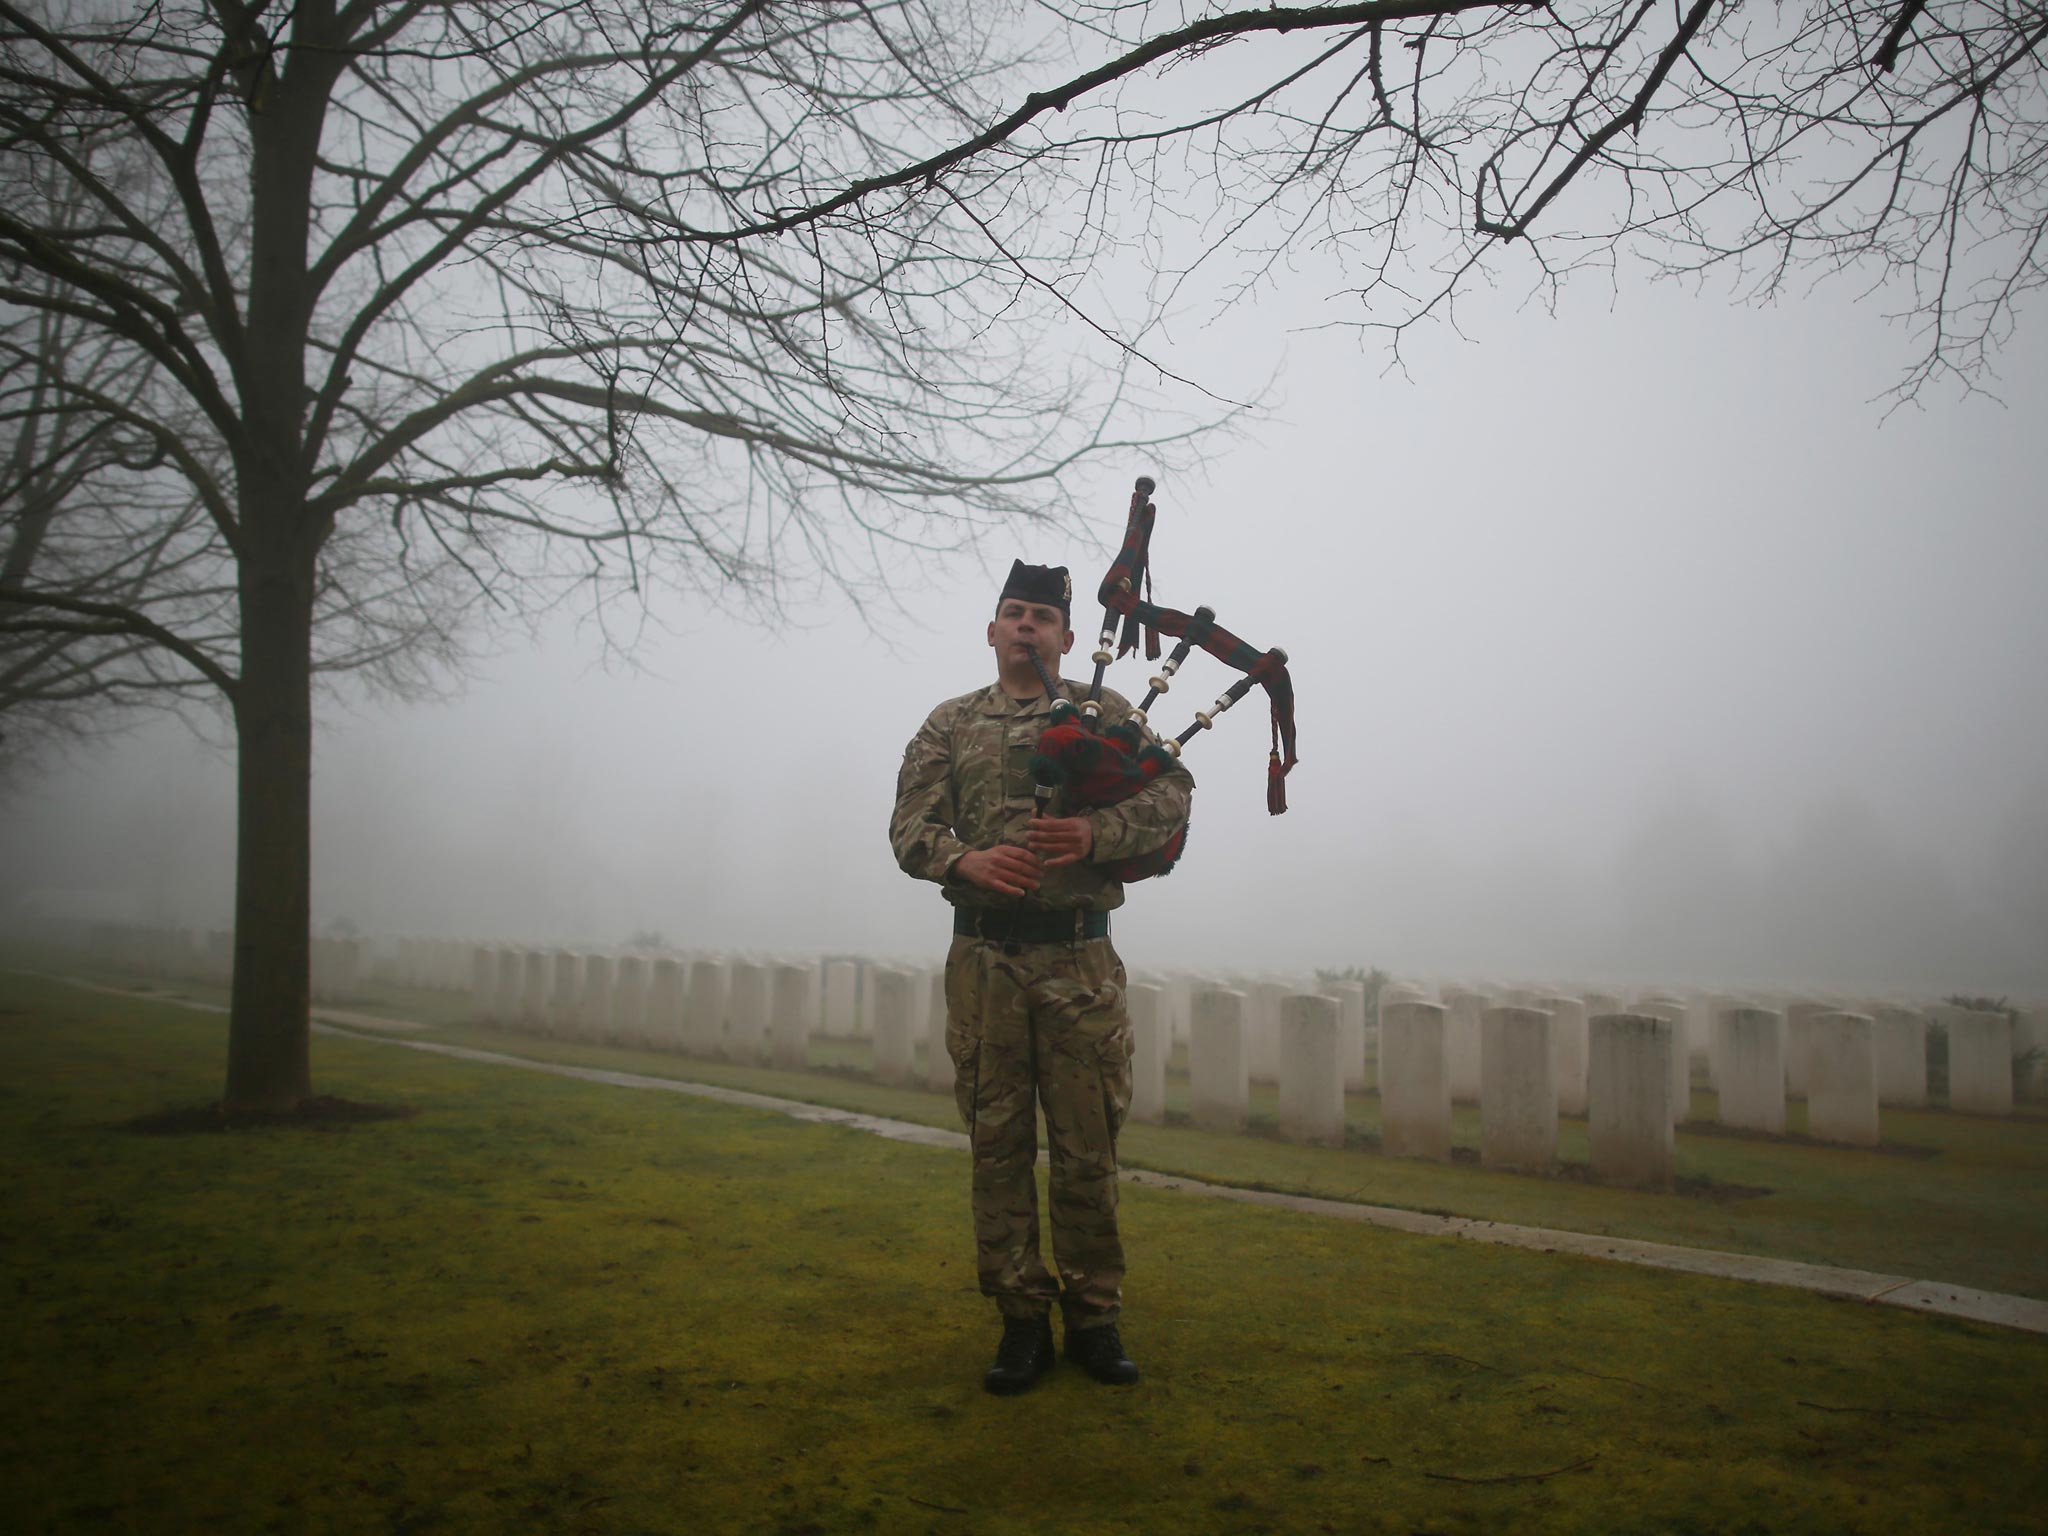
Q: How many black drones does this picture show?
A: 3